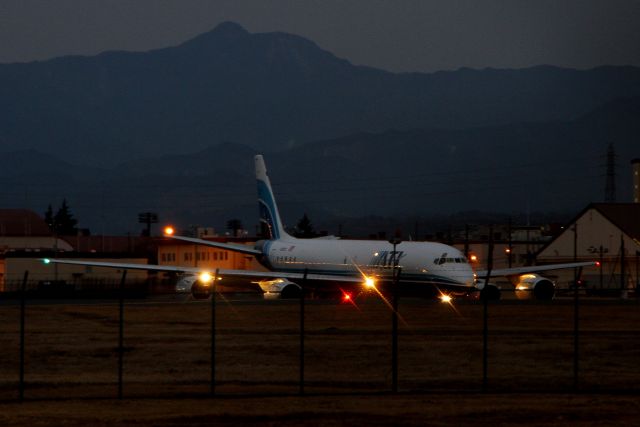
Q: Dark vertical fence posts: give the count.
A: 7